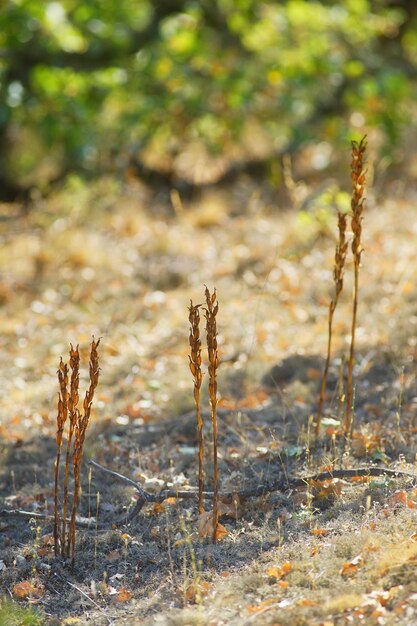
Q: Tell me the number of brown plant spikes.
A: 7